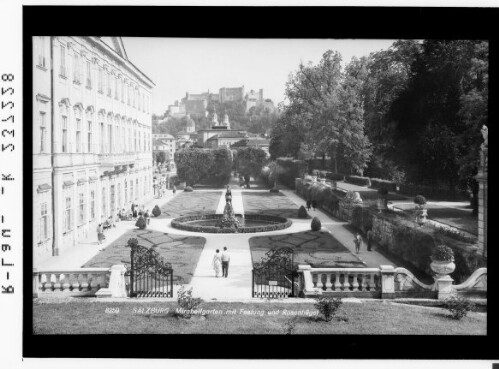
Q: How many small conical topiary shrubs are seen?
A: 4